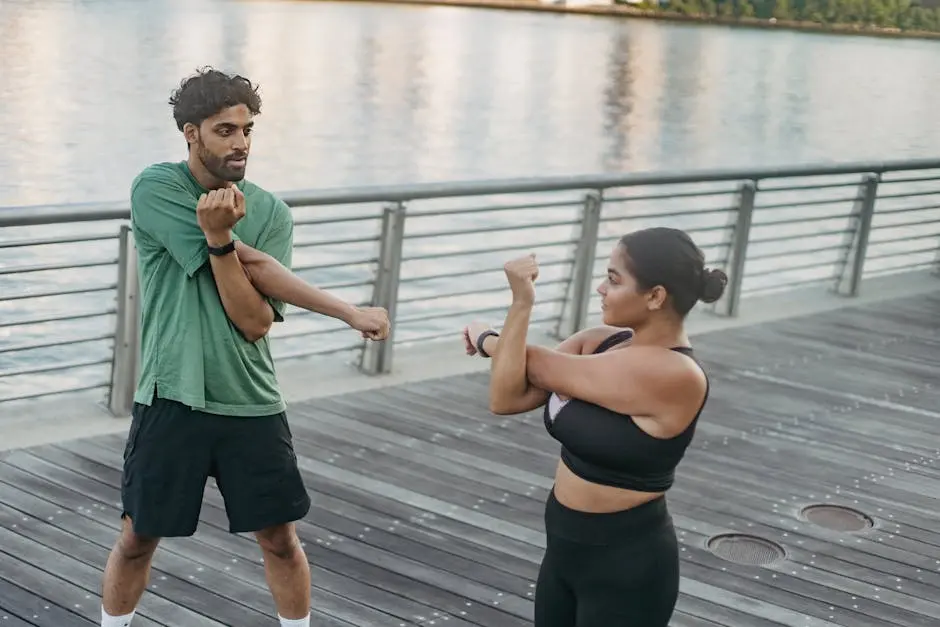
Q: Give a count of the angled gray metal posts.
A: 5